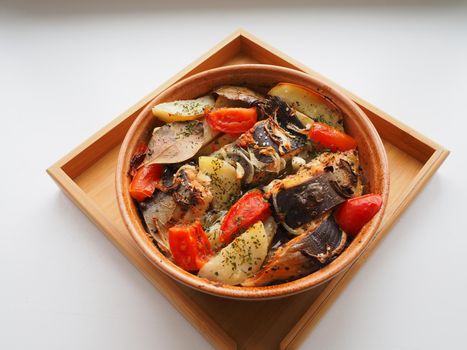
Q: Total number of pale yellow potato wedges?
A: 4